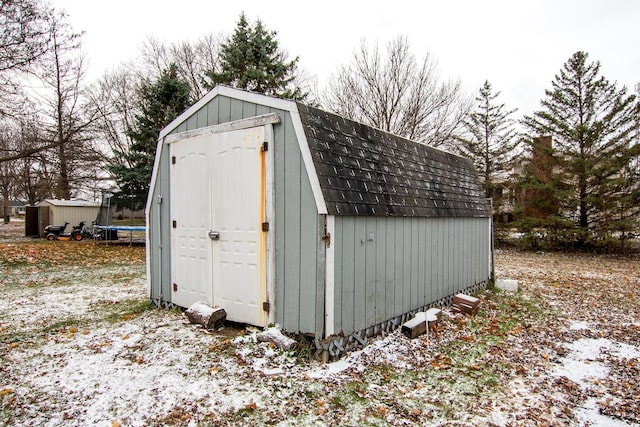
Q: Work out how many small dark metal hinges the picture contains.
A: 6